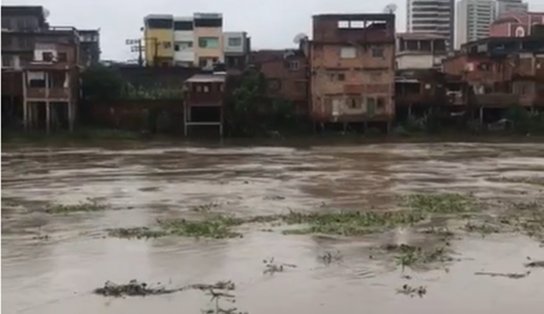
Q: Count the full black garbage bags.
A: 0